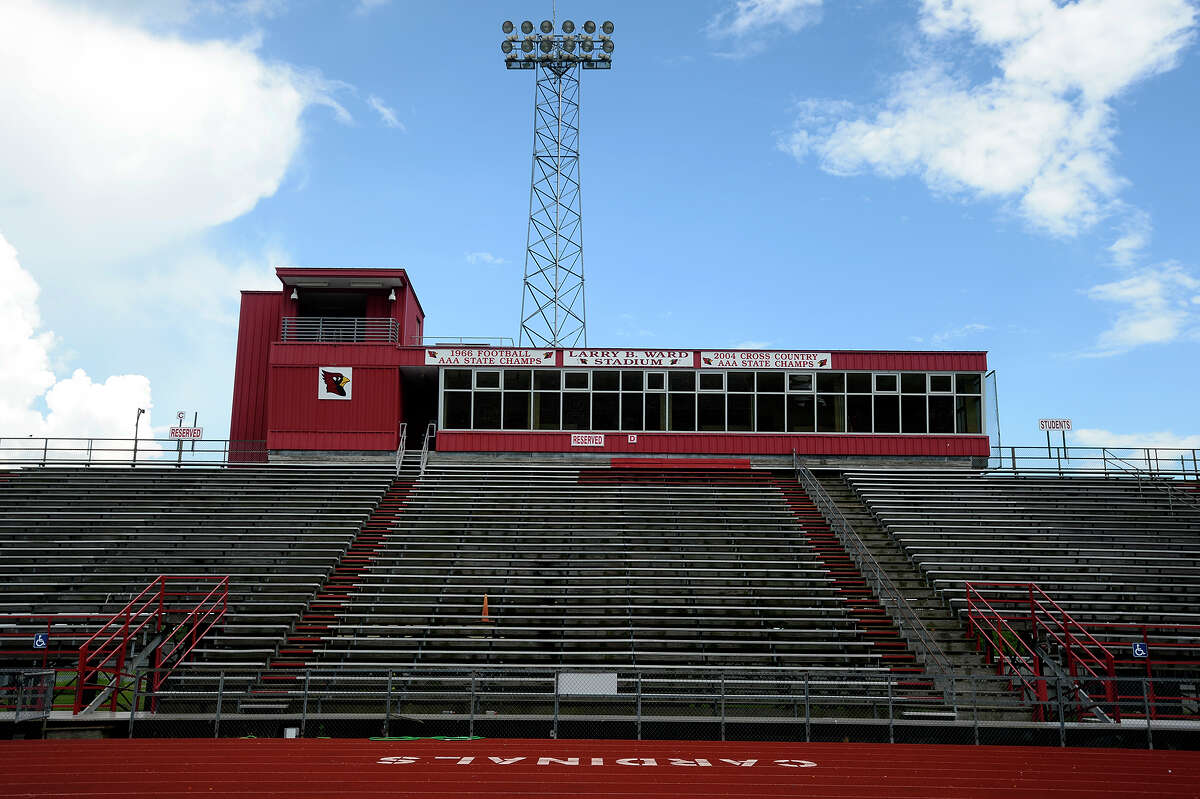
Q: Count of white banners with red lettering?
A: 3